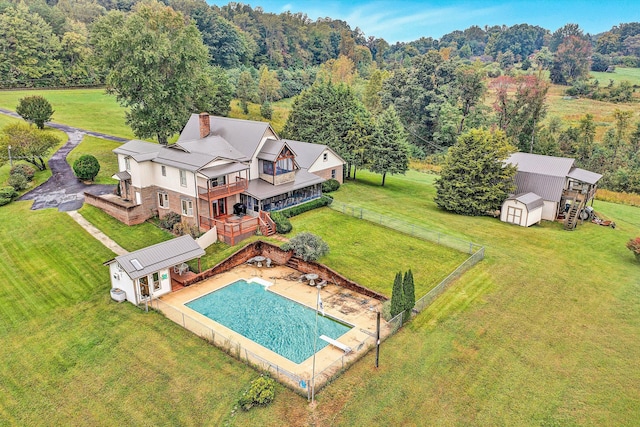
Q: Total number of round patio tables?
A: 2